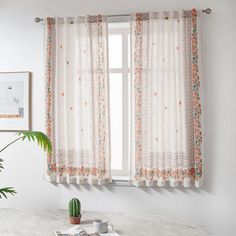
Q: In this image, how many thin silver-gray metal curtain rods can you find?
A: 1